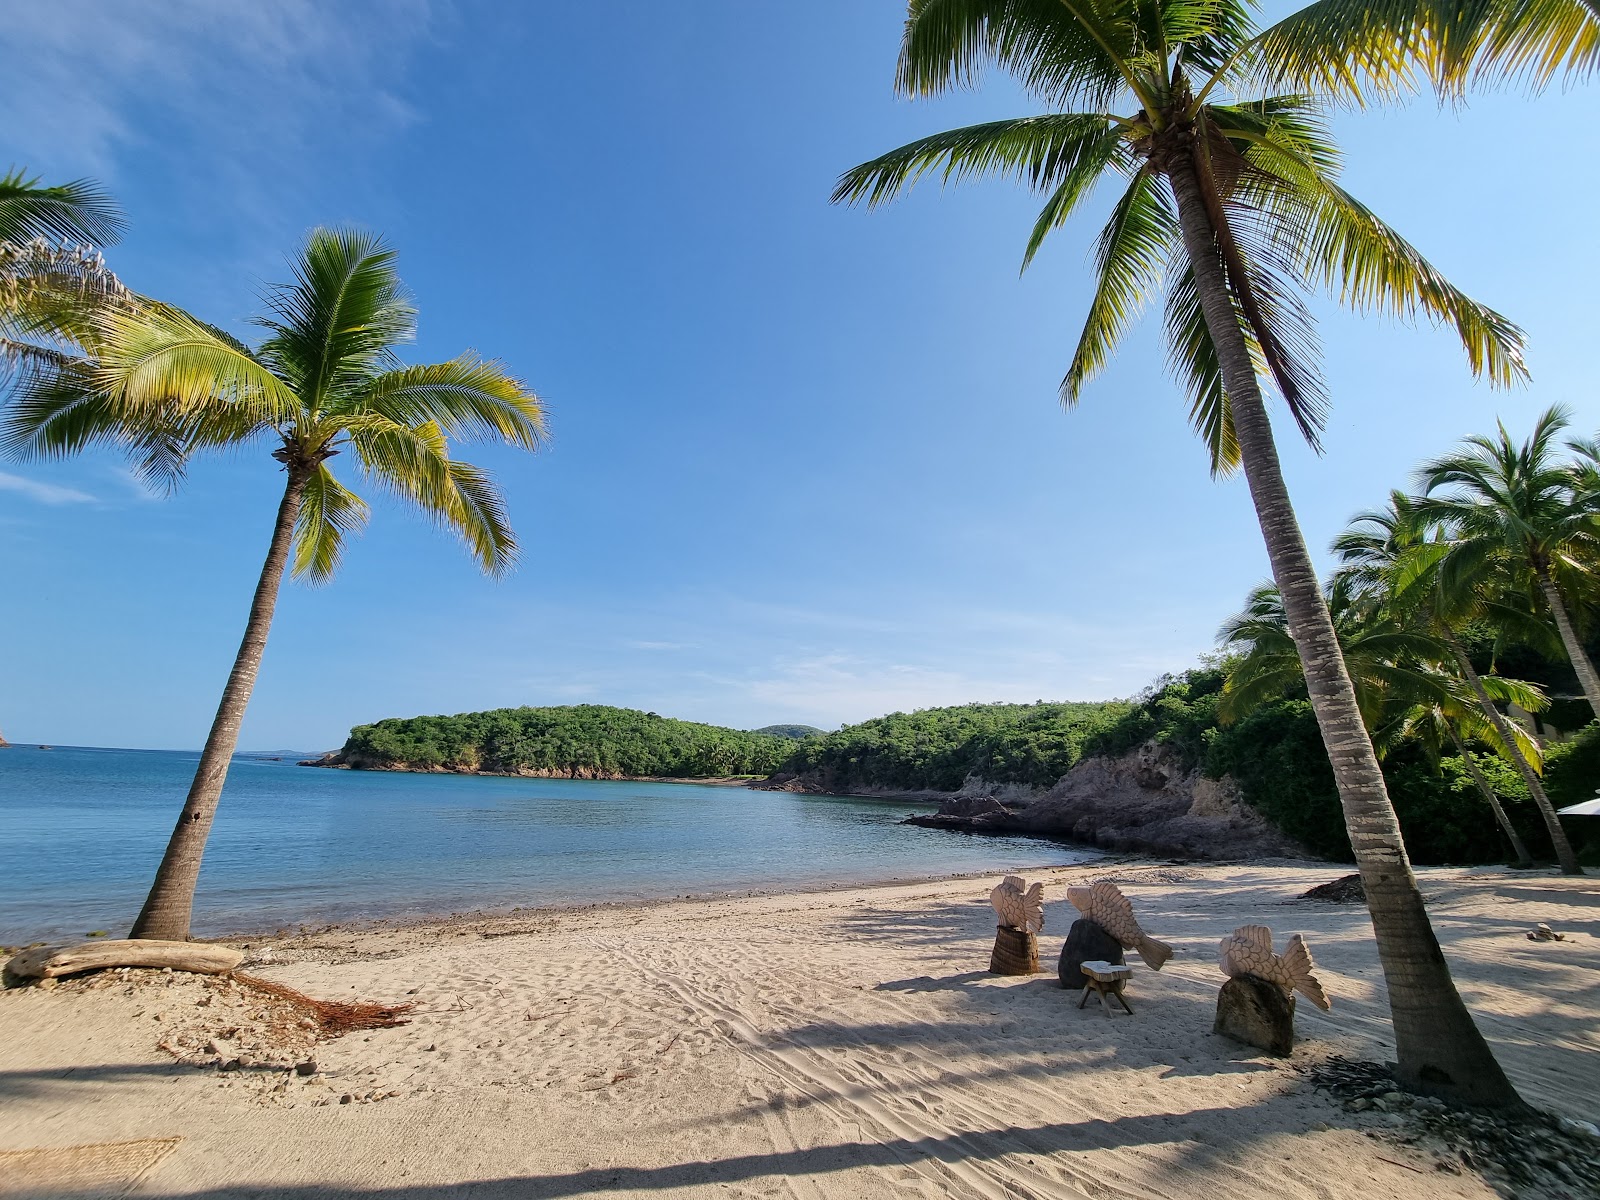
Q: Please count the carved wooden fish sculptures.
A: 3